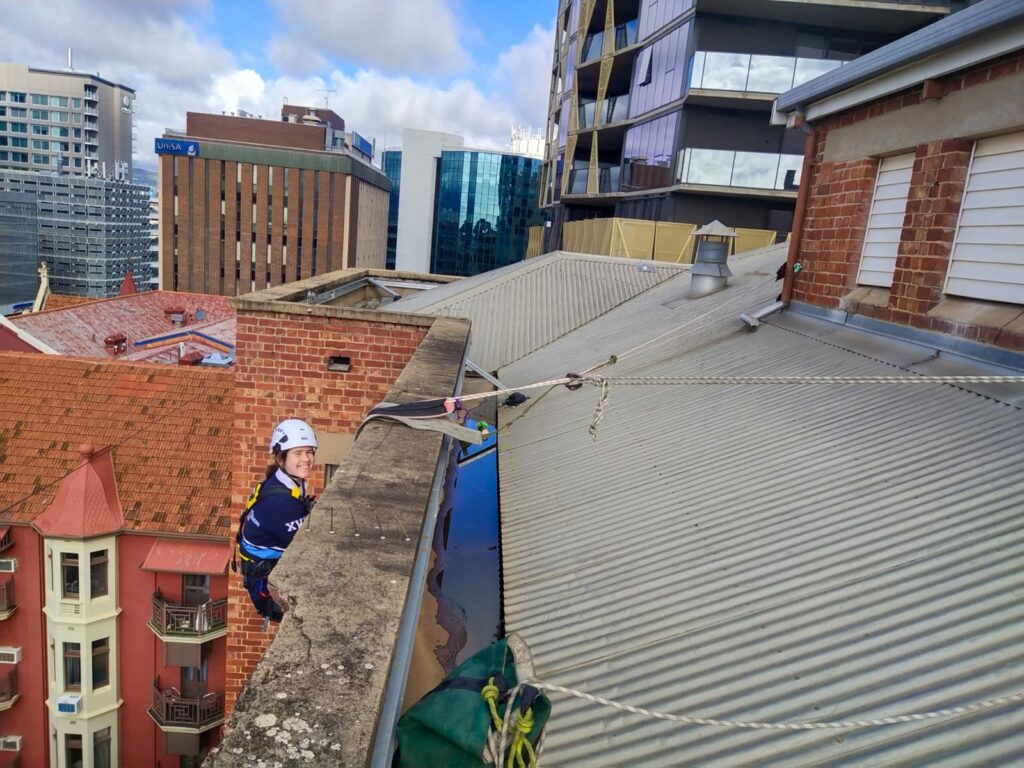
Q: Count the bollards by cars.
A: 0